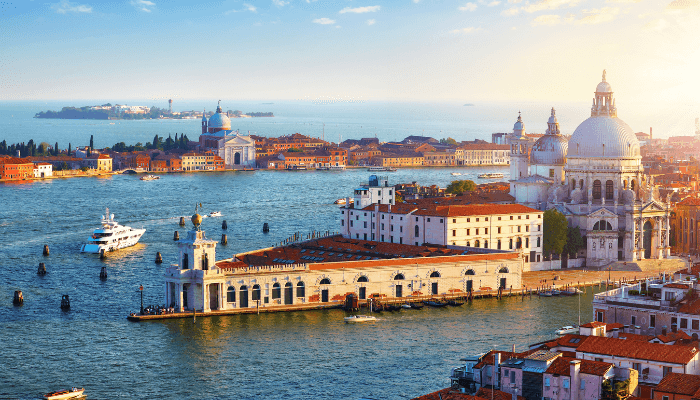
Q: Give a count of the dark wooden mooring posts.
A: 12